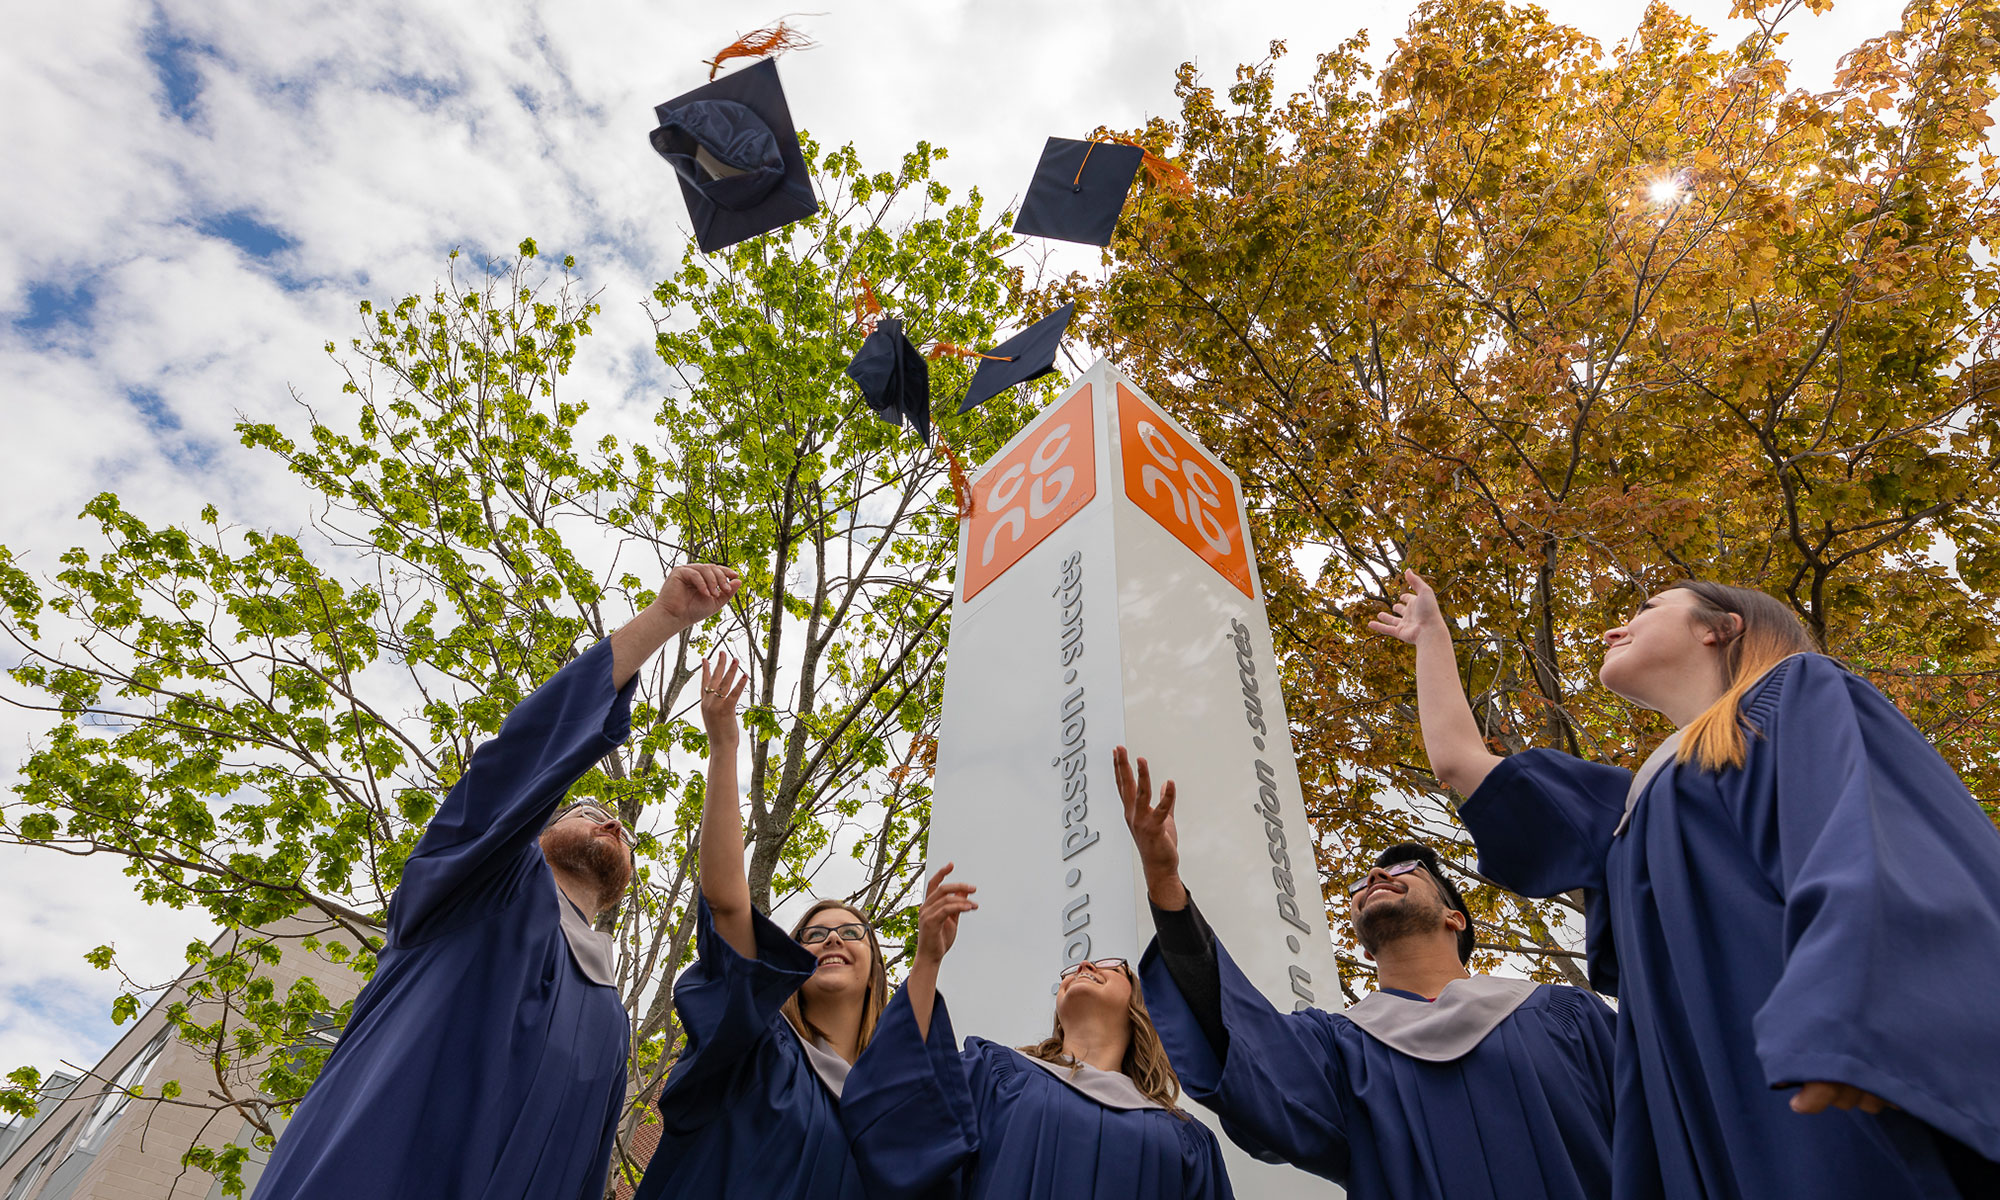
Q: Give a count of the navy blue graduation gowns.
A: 5